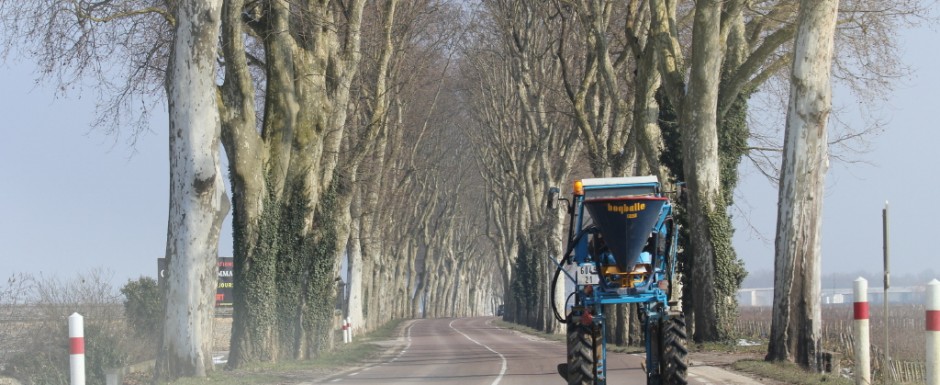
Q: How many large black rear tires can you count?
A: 2